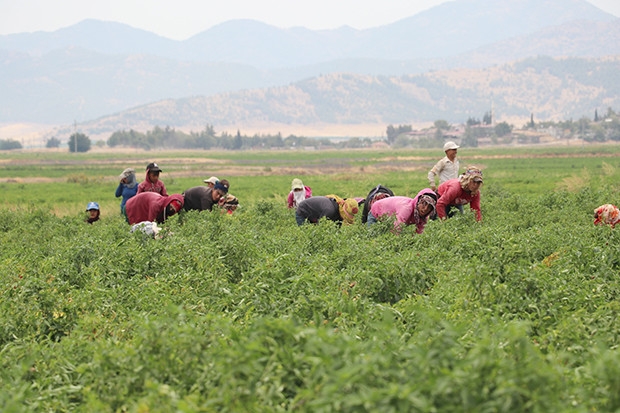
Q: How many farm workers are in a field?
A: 15